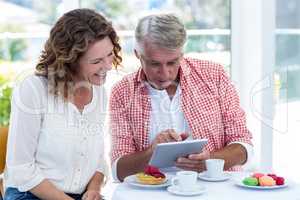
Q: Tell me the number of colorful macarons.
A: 3